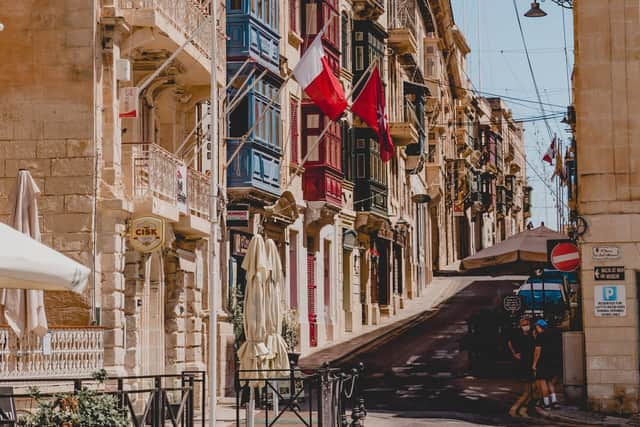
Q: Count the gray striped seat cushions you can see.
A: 0